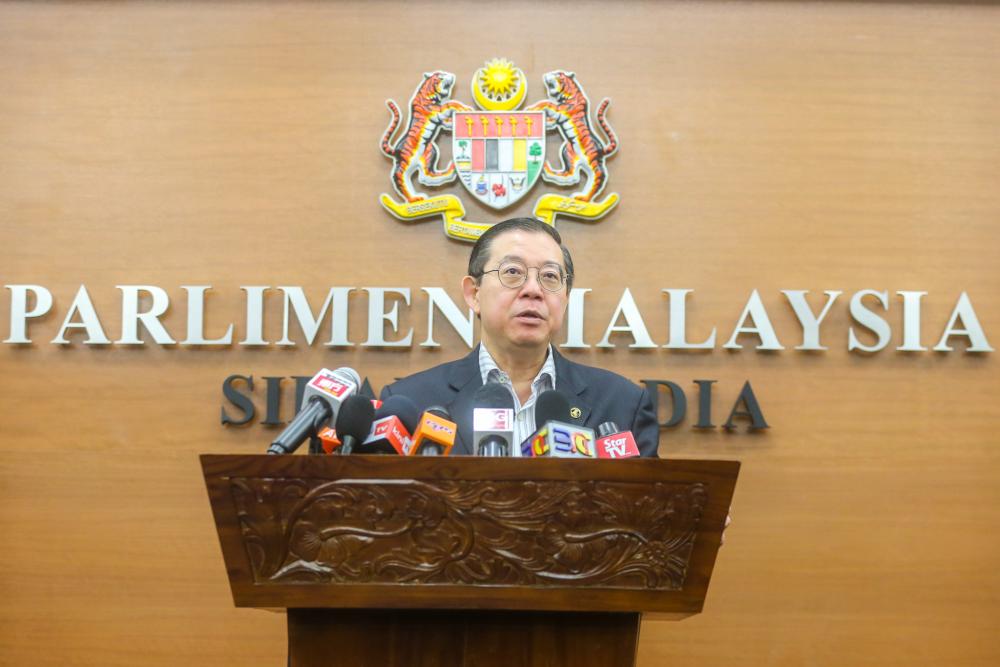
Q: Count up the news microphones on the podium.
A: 8